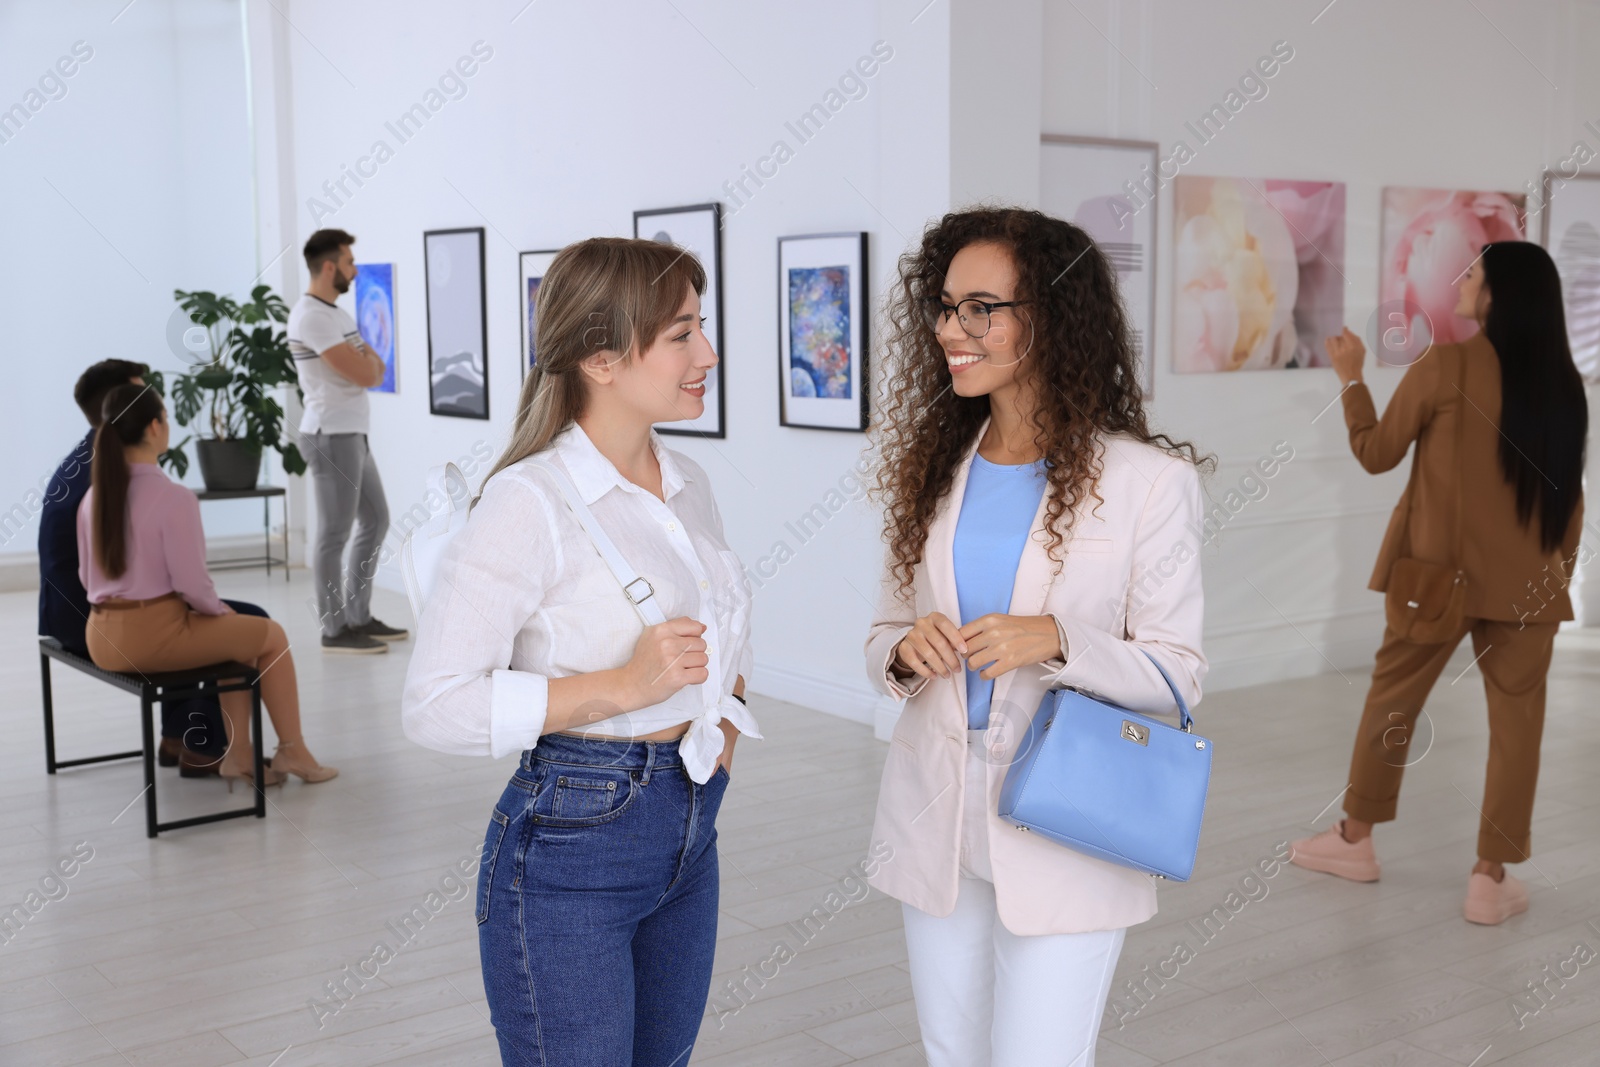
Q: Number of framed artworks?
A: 6